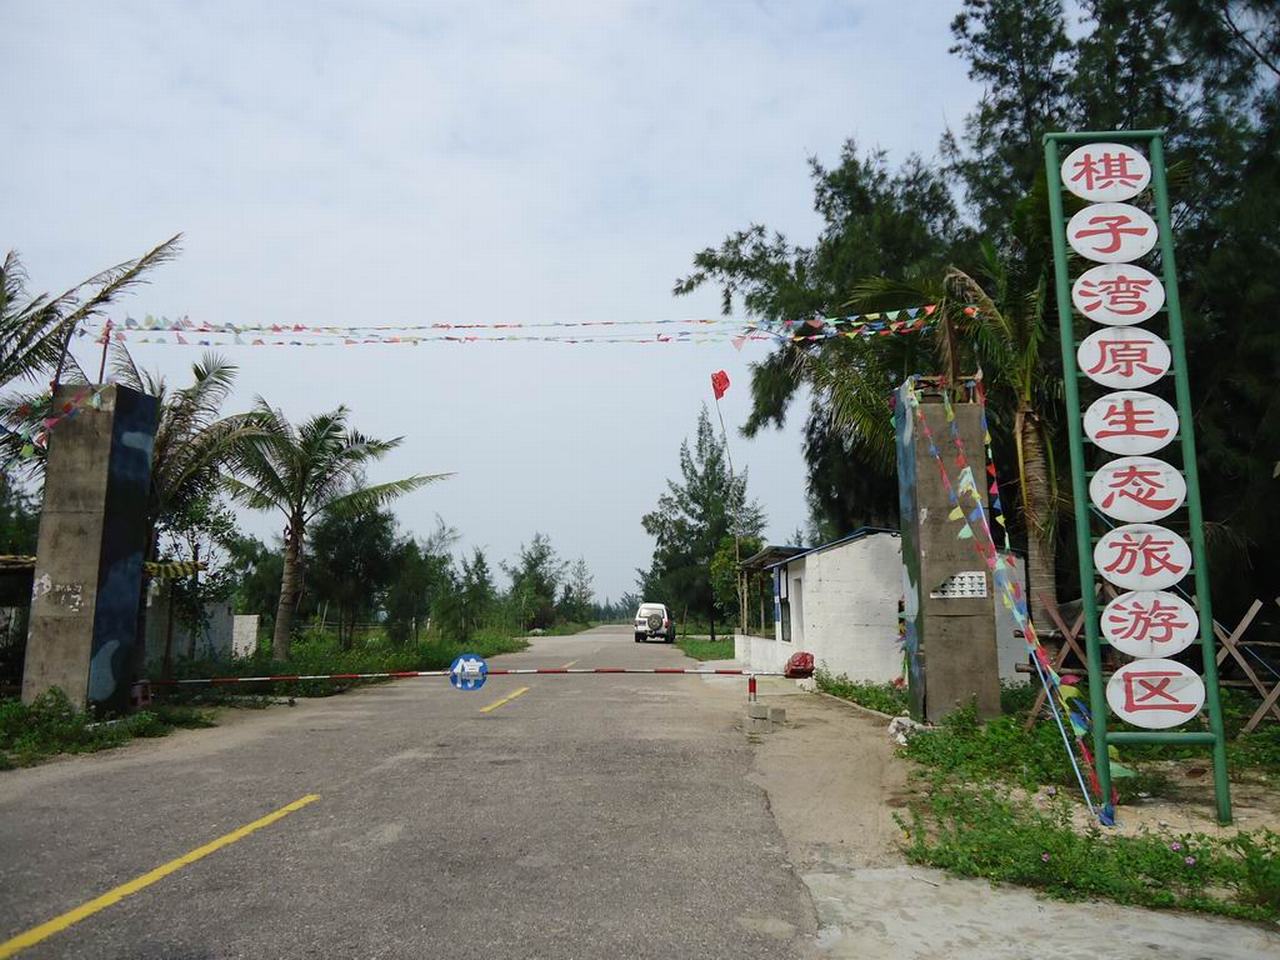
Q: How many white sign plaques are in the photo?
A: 9